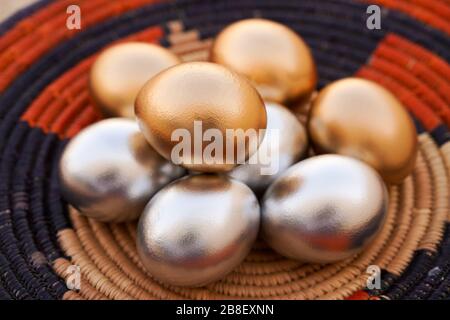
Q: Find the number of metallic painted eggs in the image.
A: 8